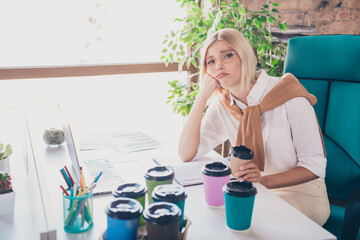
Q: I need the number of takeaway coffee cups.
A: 8